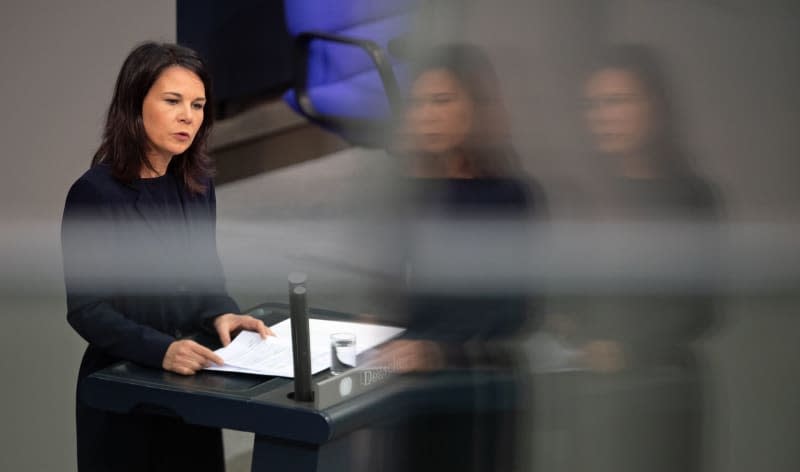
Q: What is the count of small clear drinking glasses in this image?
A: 1